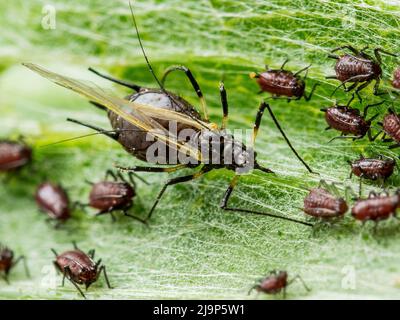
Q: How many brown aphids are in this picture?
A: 14